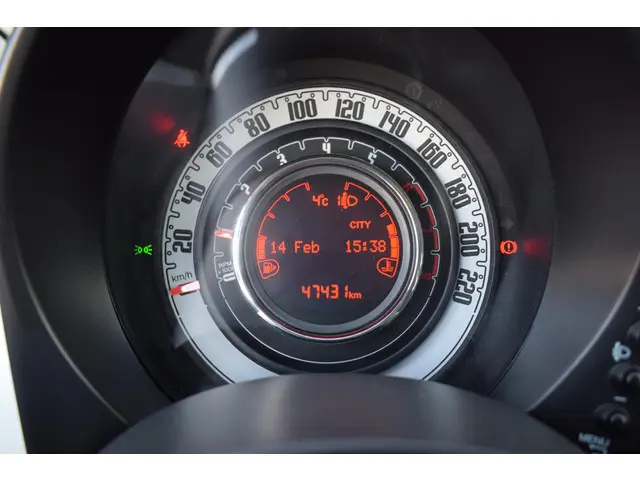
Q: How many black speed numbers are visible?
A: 11